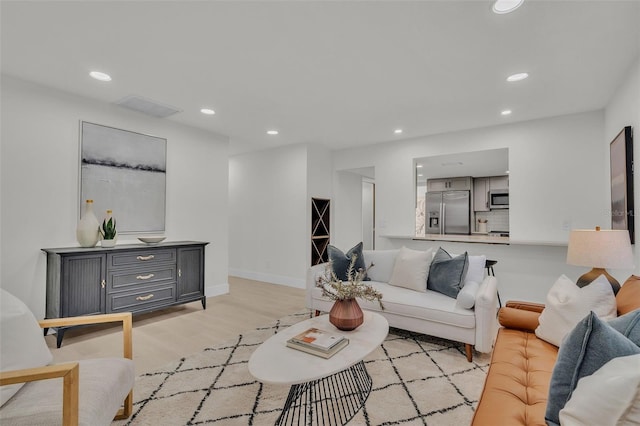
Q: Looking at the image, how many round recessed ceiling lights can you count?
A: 7